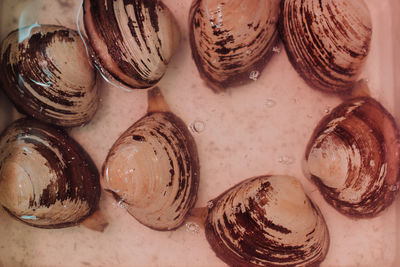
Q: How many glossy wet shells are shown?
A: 8